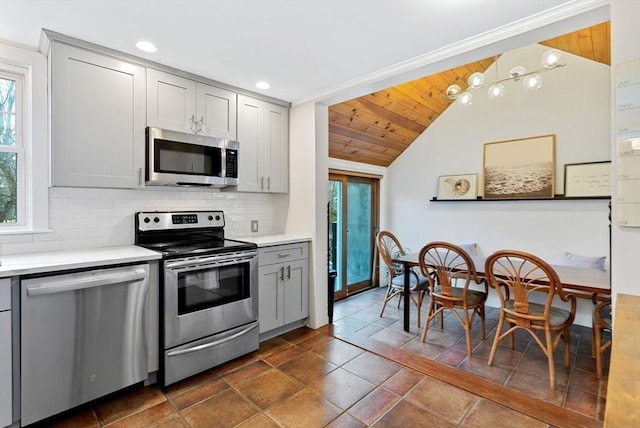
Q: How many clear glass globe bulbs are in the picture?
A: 7